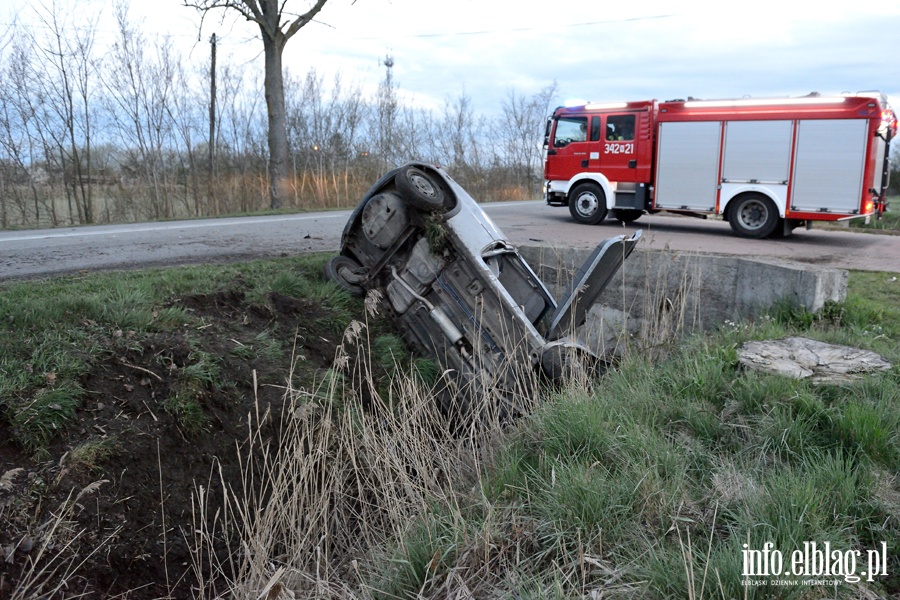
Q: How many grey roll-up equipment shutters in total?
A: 3